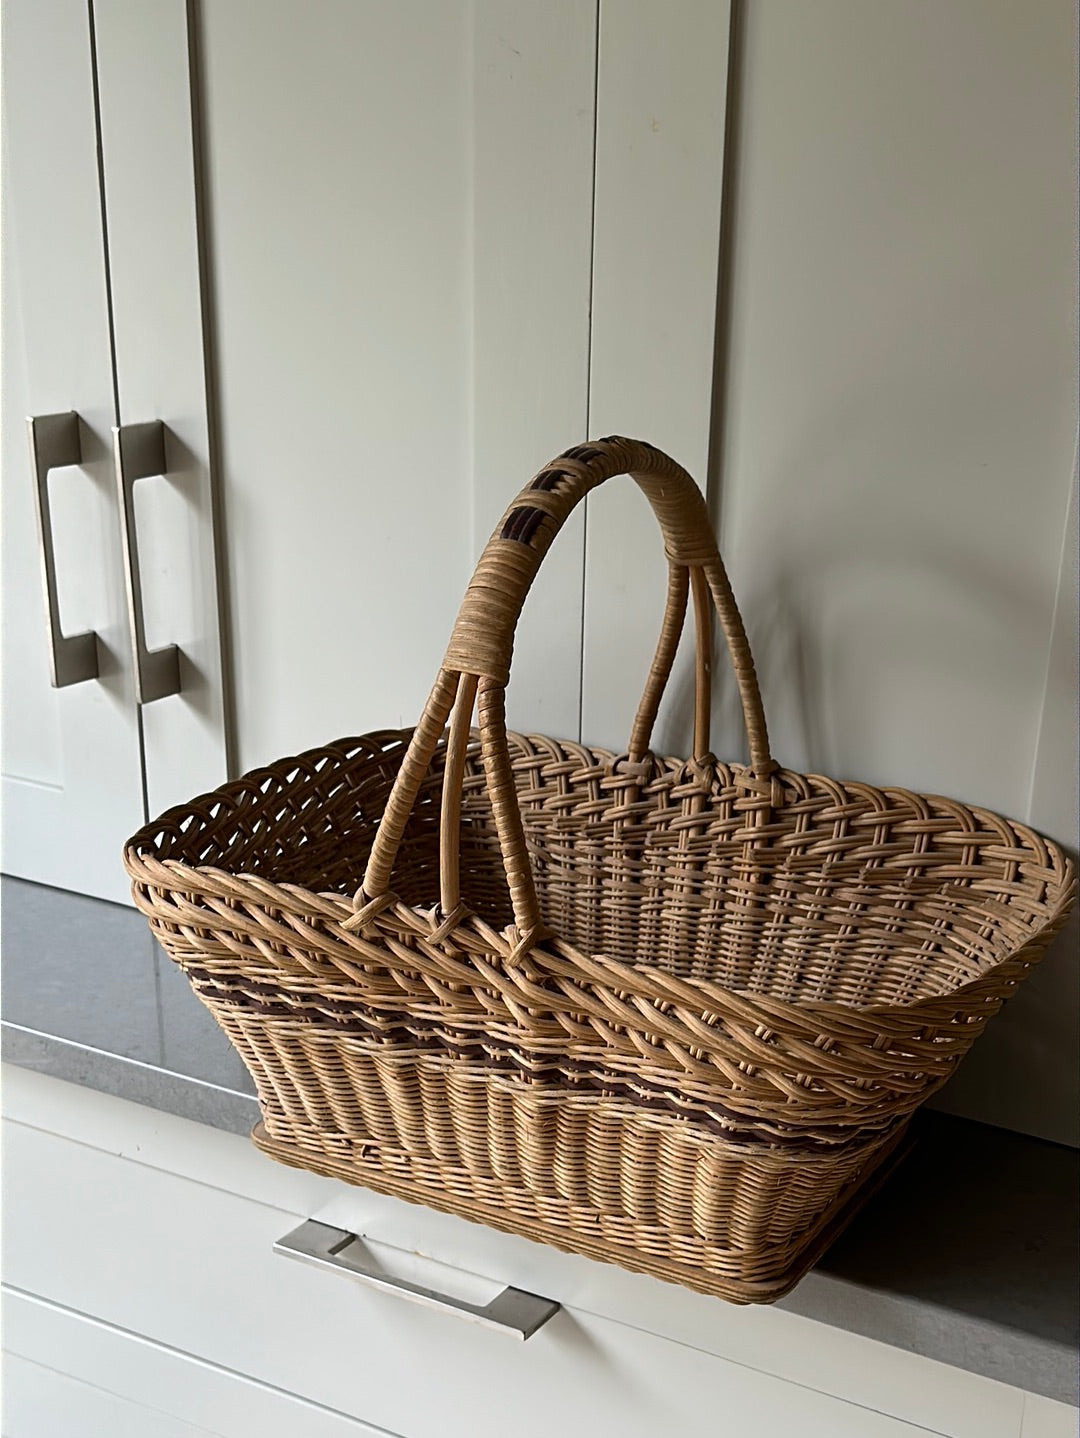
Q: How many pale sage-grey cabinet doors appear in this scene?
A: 3